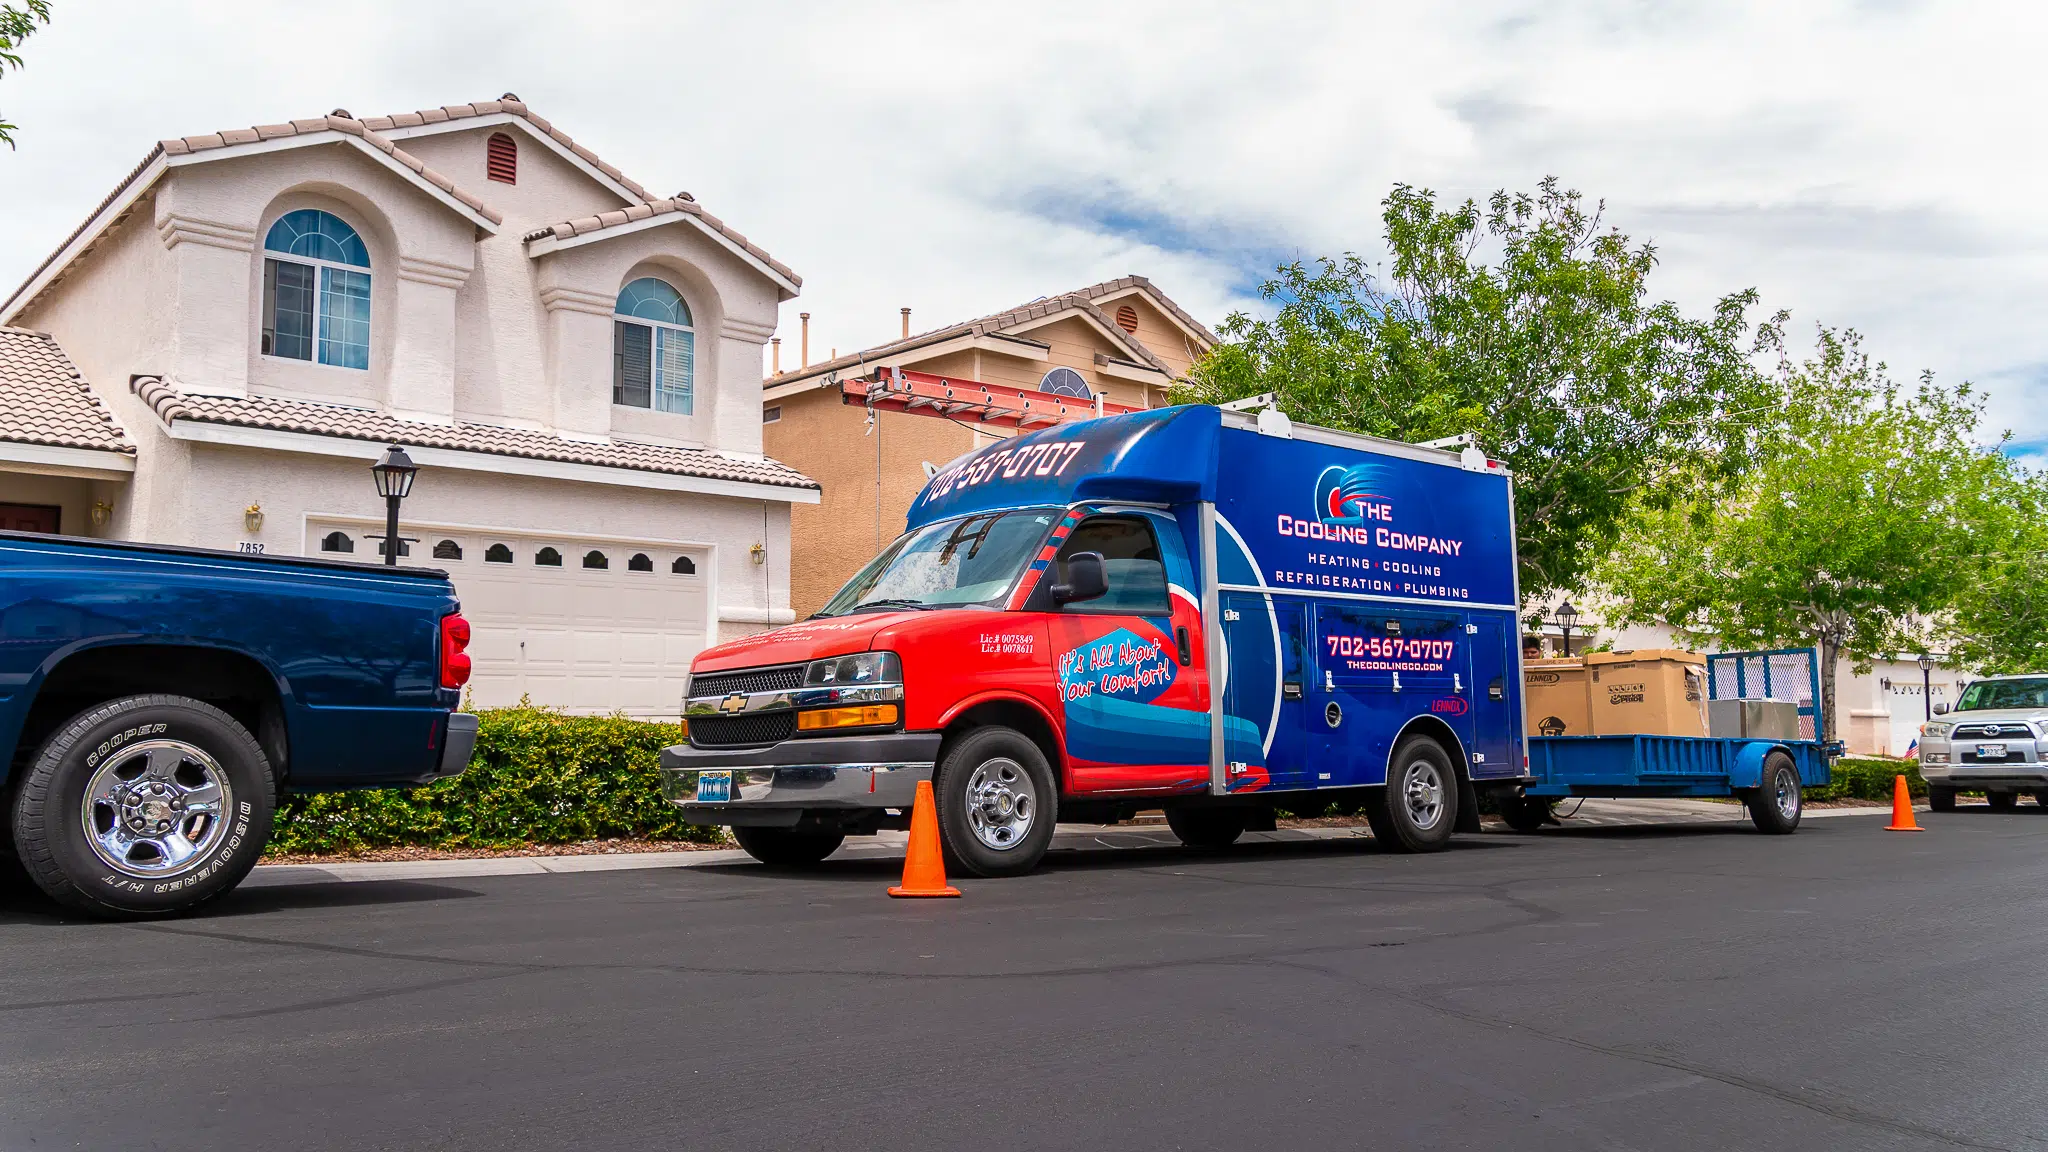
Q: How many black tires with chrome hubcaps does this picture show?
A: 4